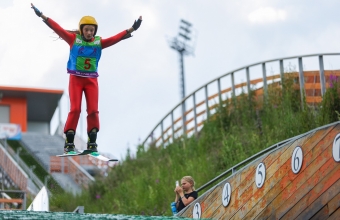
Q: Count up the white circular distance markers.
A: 5